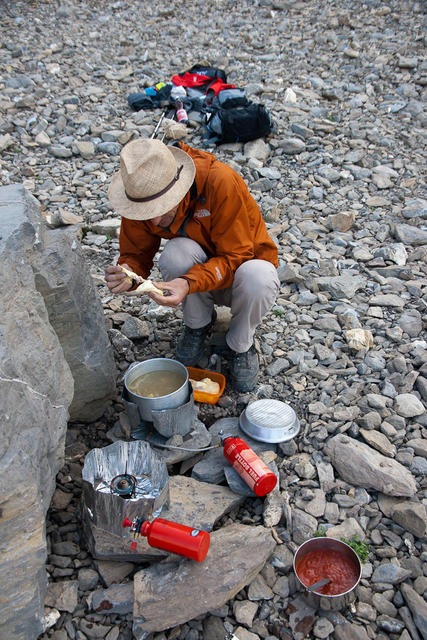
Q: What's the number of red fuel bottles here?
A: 2